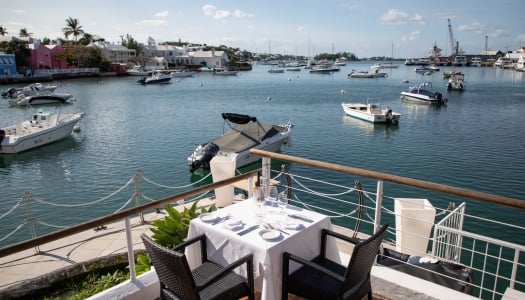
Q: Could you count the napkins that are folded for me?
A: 2